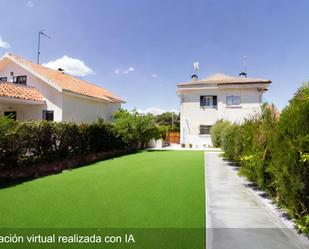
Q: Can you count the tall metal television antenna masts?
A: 1